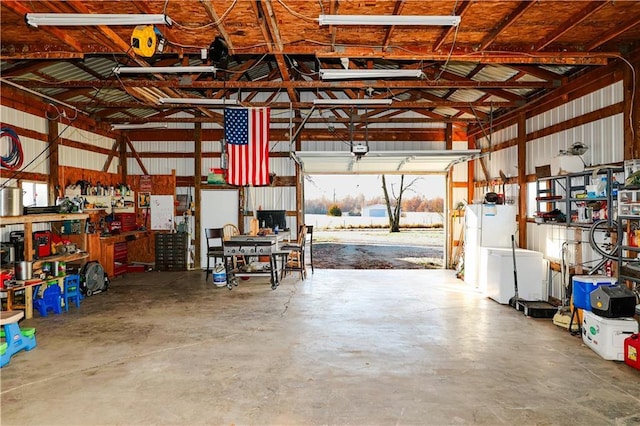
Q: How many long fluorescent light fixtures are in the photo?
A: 7